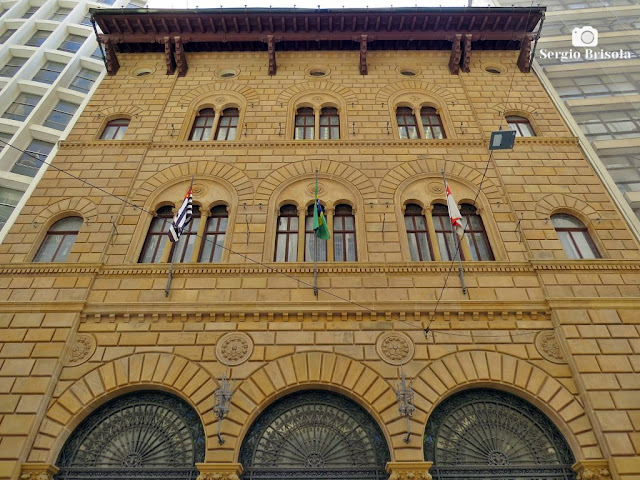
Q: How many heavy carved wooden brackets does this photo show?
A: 8